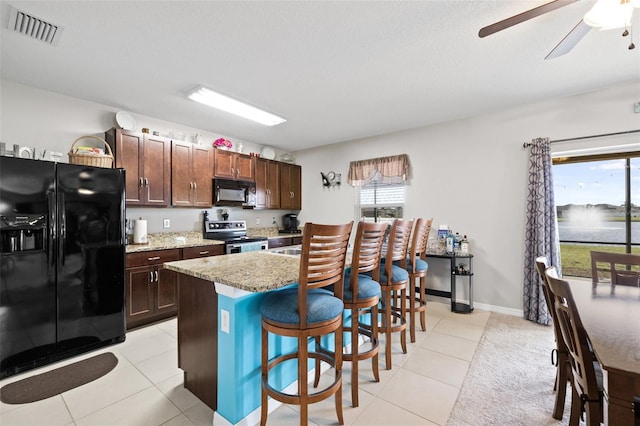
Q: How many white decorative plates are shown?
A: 2